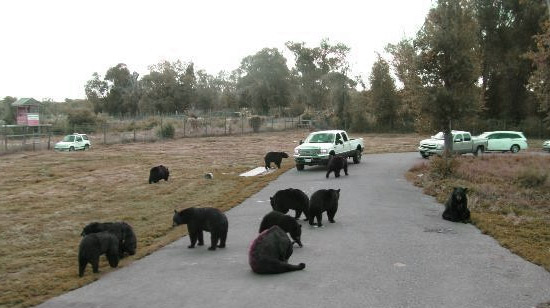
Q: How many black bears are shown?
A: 11